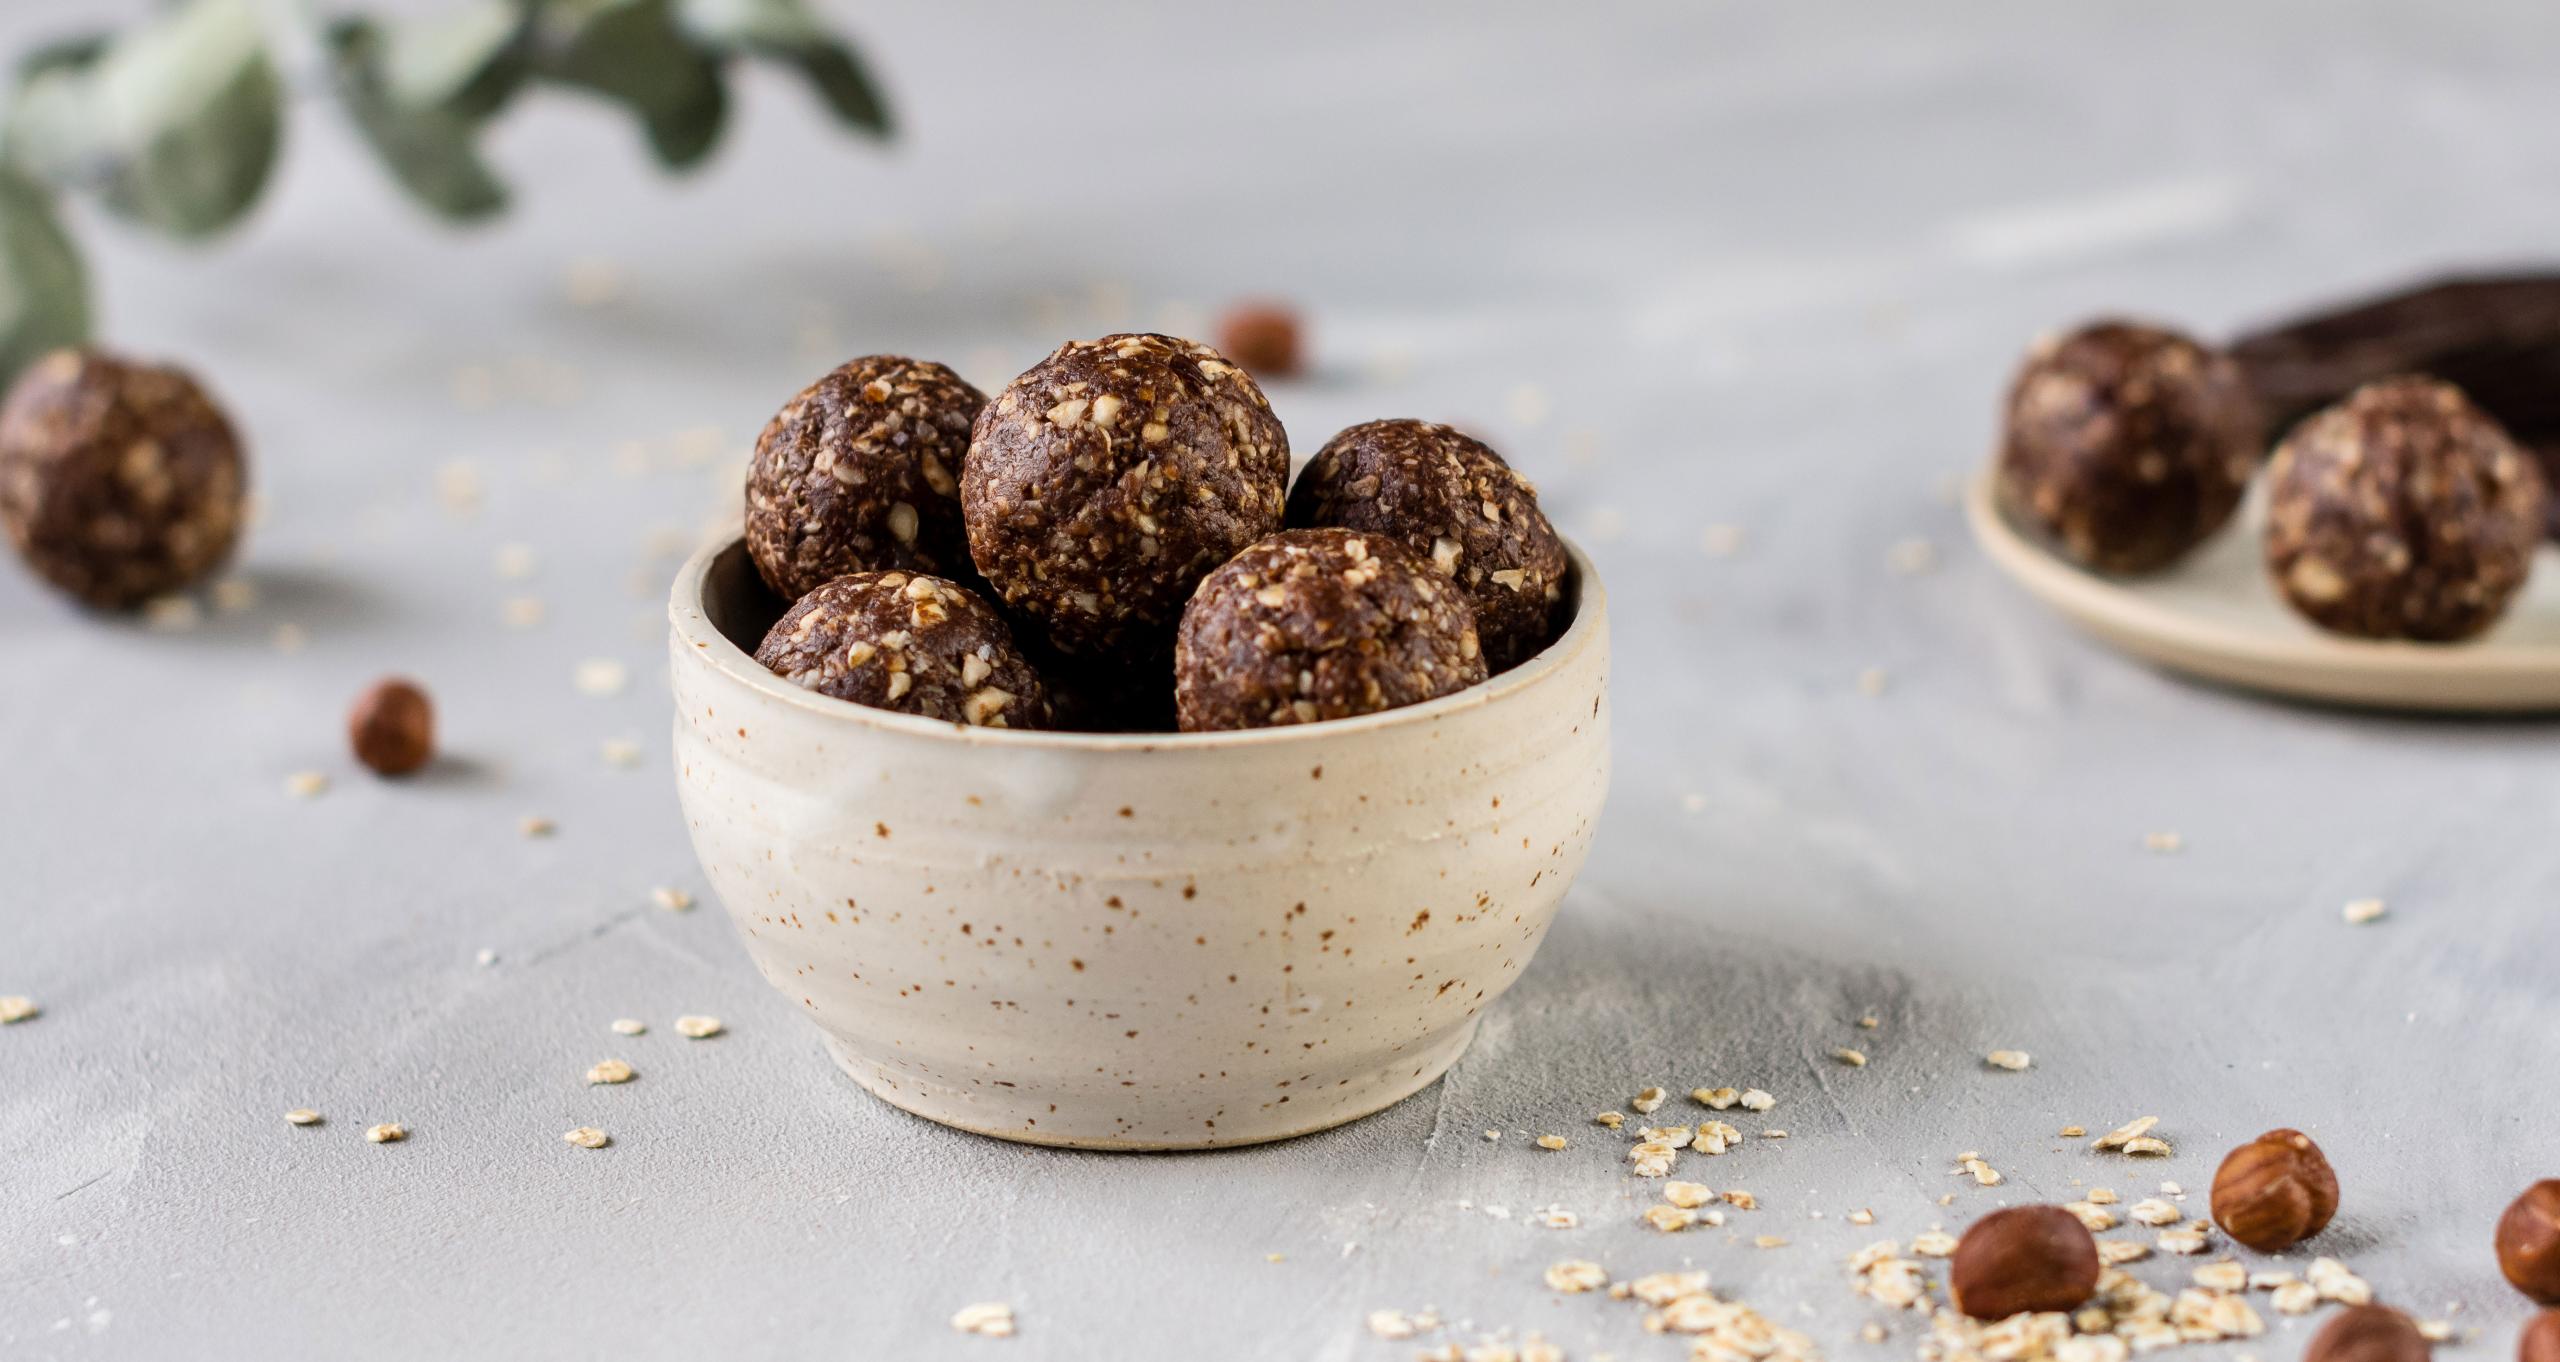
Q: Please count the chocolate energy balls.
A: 8